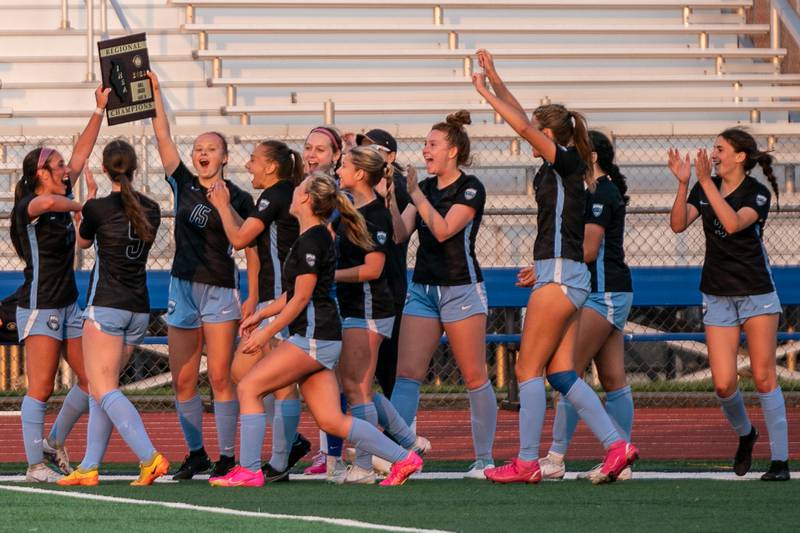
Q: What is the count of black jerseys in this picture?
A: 10